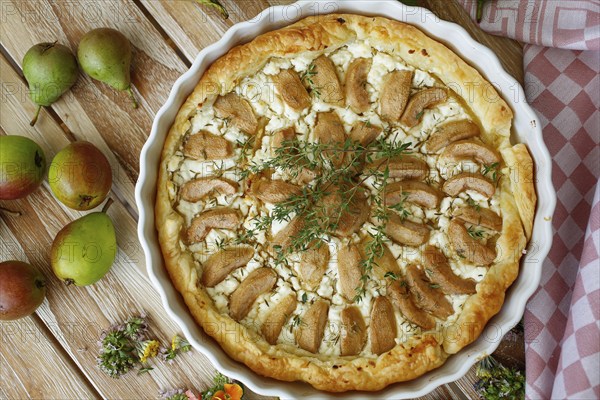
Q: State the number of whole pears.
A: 6